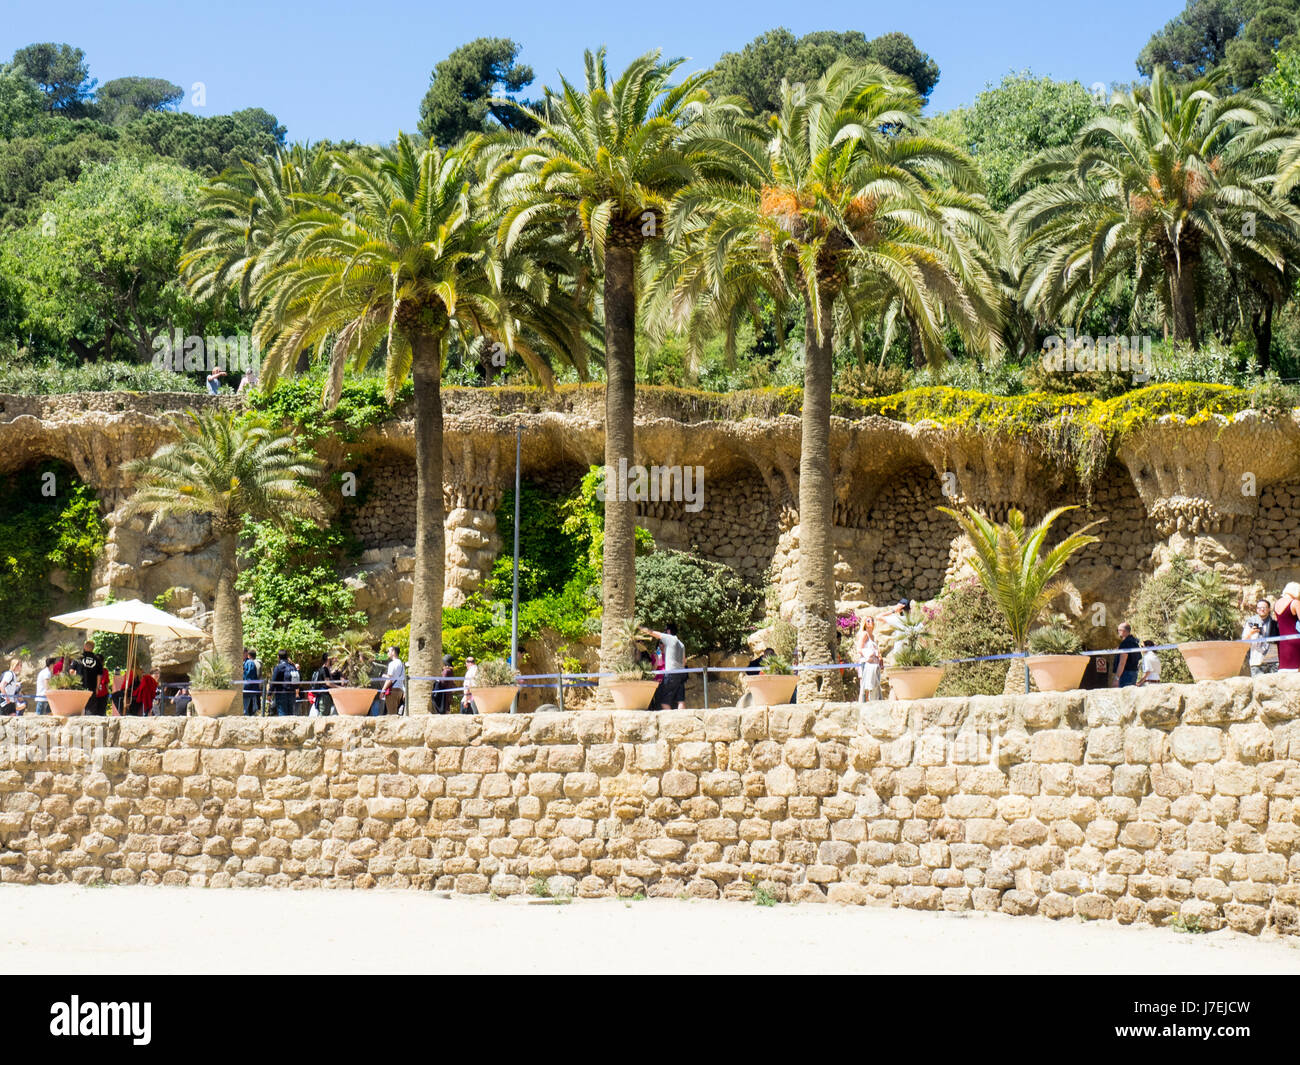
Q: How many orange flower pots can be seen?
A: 9